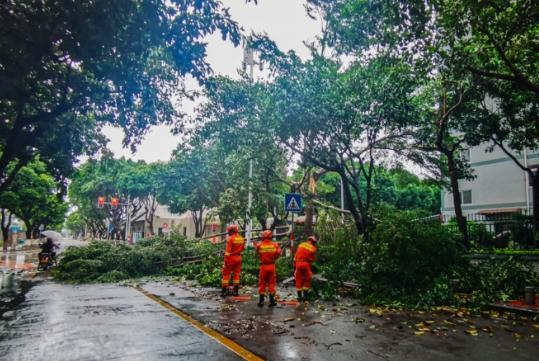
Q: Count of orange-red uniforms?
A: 3